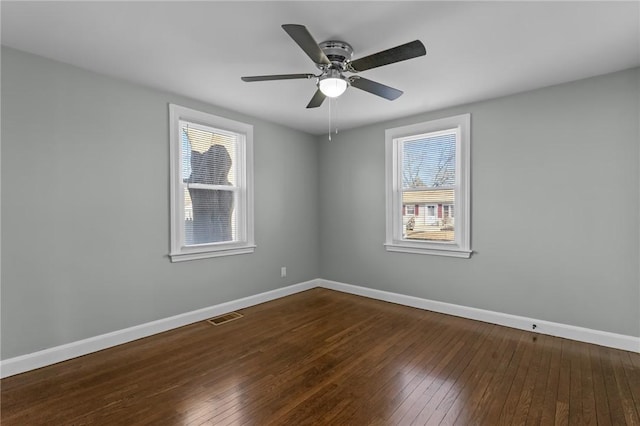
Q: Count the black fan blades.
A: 5